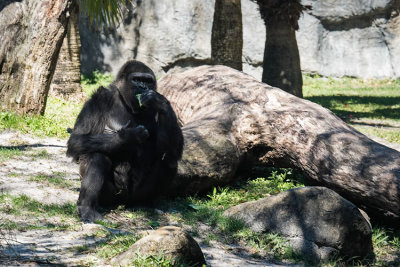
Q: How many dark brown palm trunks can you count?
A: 2